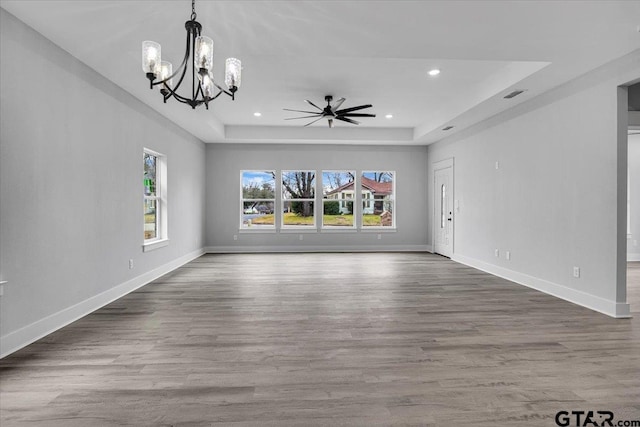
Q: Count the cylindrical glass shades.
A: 5